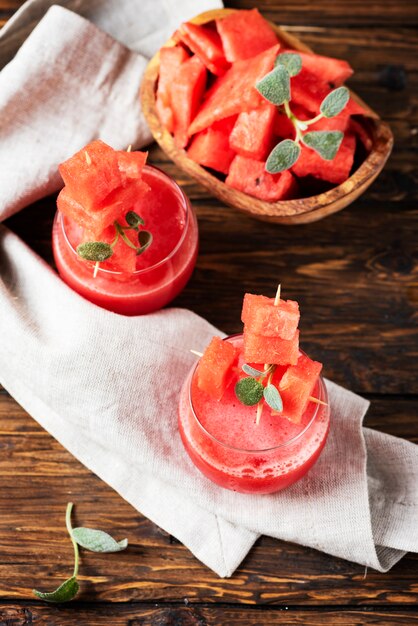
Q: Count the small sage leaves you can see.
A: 13